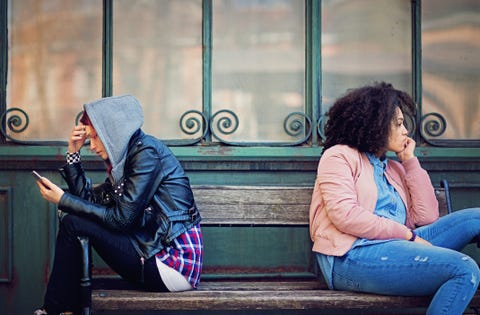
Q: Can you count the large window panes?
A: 5